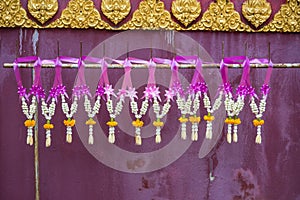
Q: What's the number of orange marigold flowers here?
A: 13